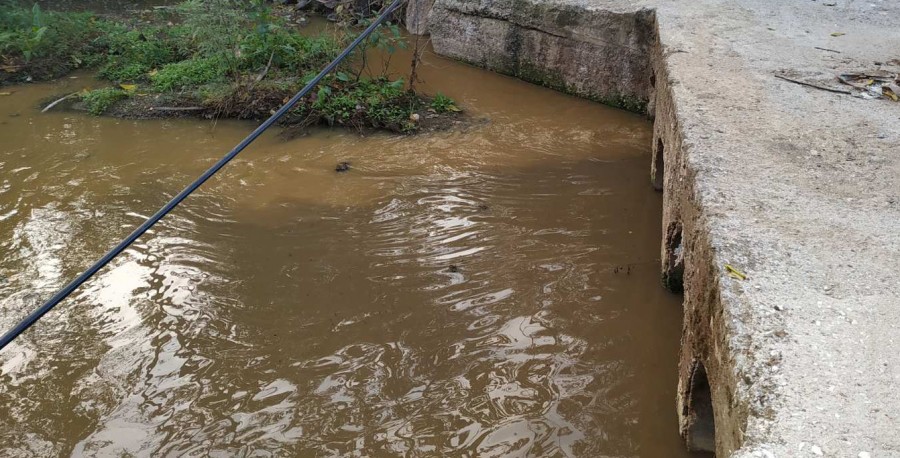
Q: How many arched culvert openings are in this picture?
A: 3